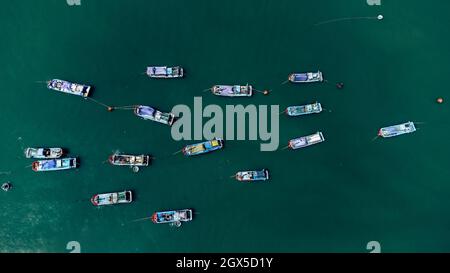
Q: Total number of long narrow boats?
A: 15